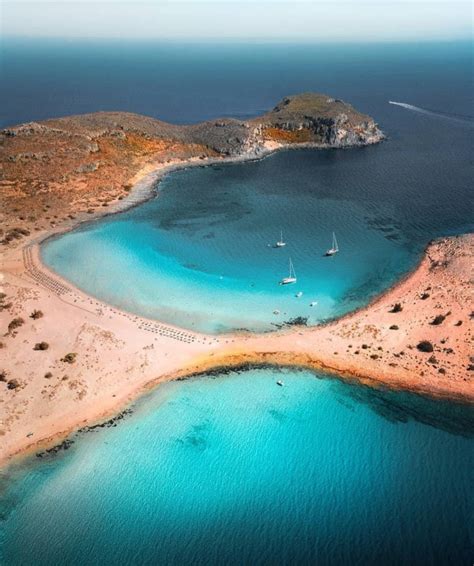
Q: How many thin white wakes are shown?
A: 1